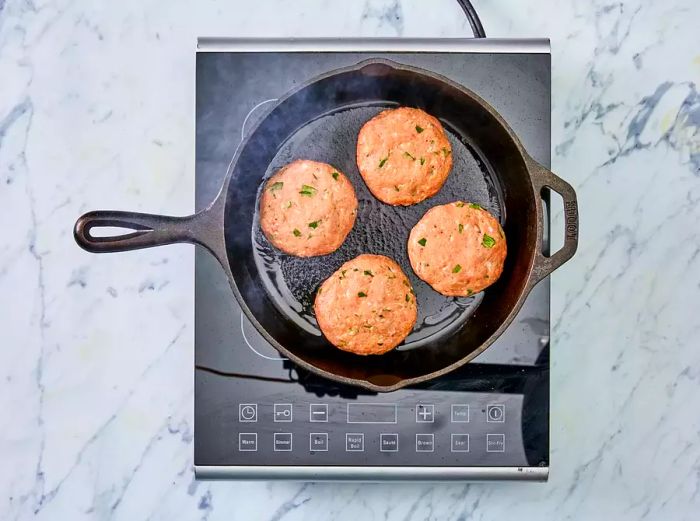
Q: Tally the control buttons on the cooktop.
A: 14